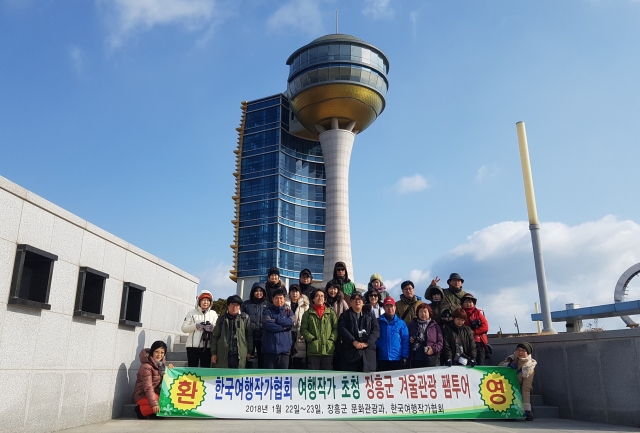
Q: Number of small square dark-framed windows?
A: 3